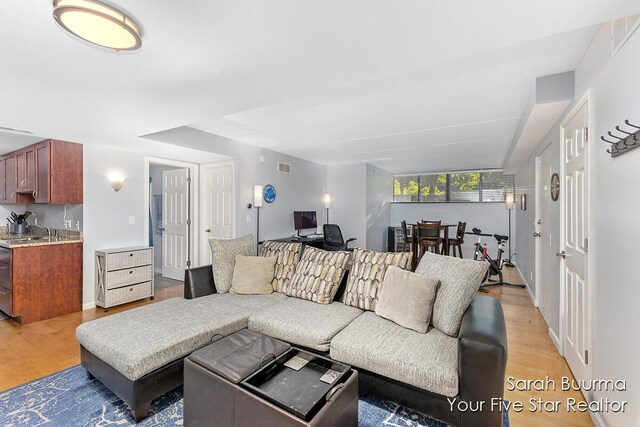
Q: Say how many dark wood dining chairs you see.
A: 4